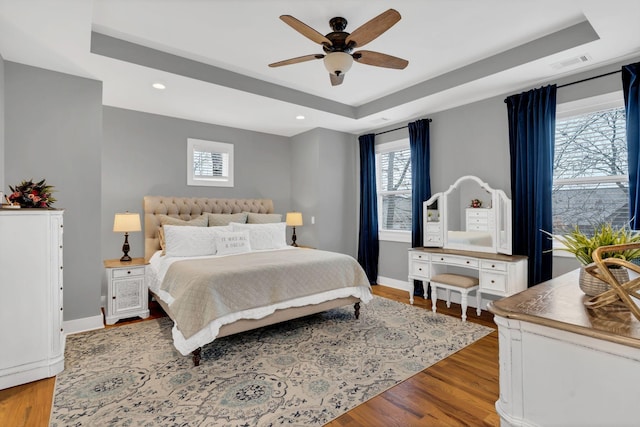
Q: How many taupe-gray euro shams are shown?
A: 3